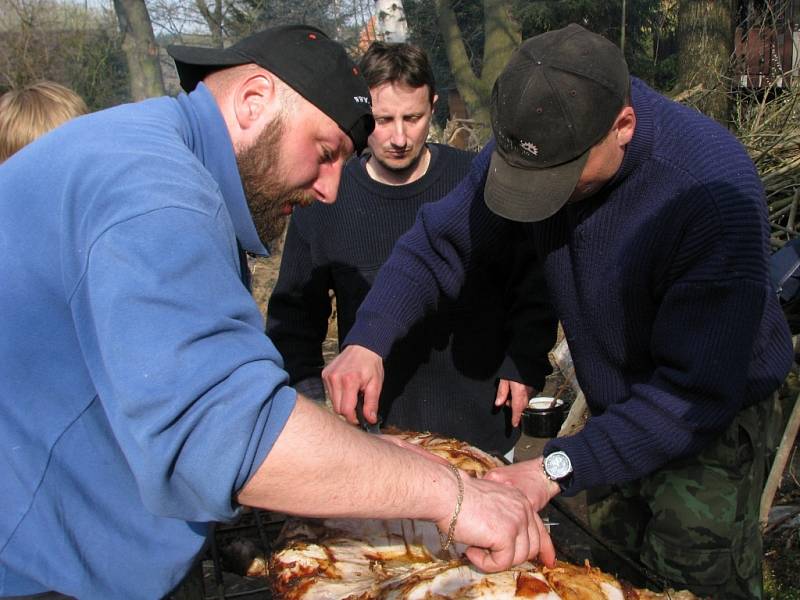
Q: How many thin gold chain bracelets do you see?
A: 1